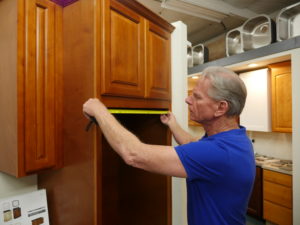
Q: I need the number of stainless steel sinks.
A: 3